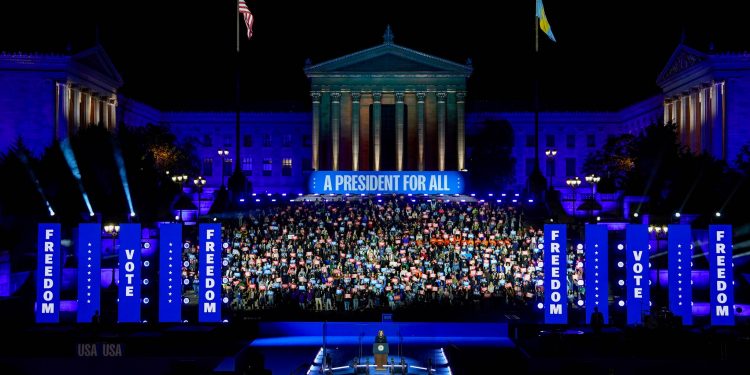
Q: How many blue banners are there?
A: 11